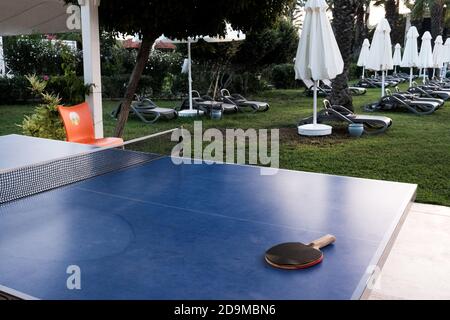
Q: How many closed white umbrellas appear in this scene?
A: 8